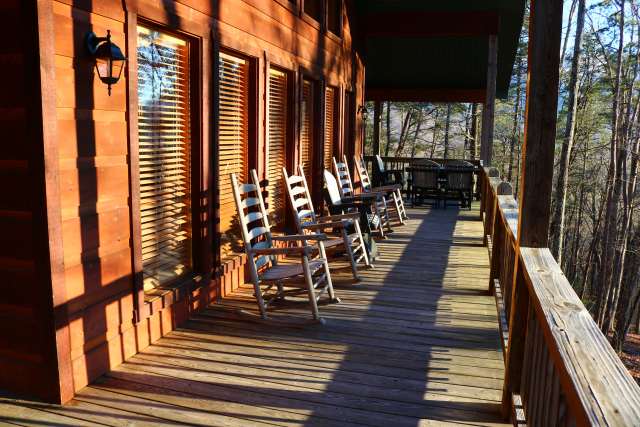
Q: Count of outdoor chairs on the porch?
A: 8